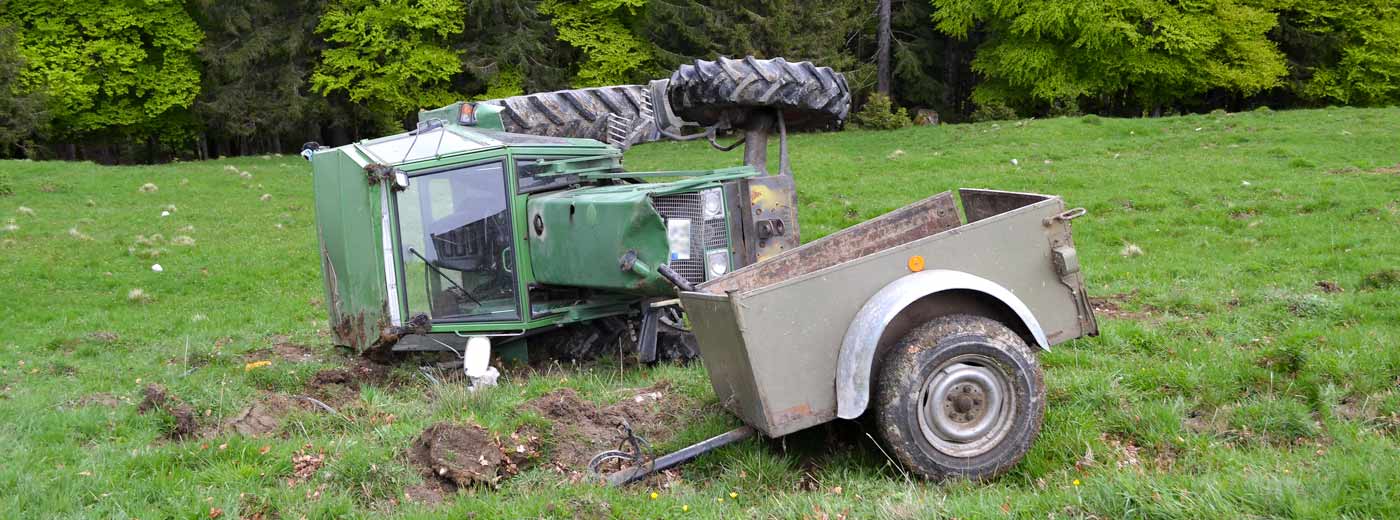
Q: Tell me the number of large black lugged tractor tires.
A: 2